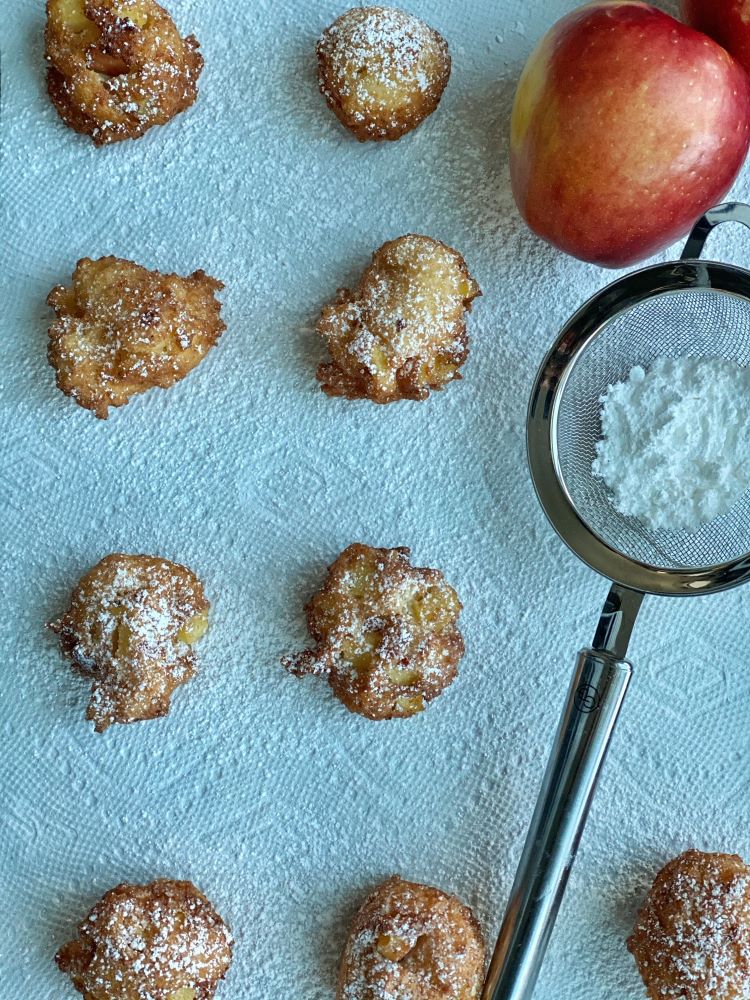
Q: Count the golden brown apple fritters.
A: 9